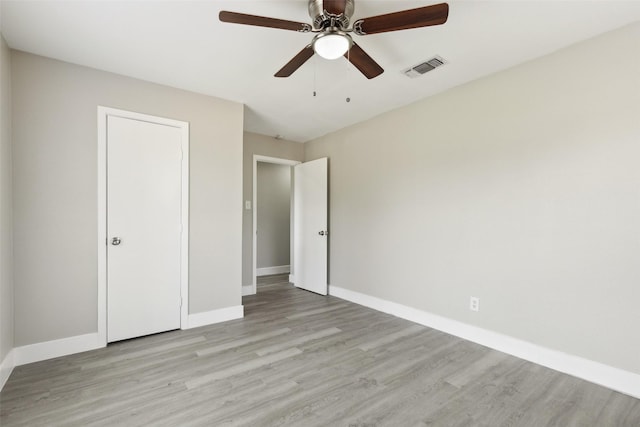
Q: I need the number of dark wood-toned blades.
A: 5